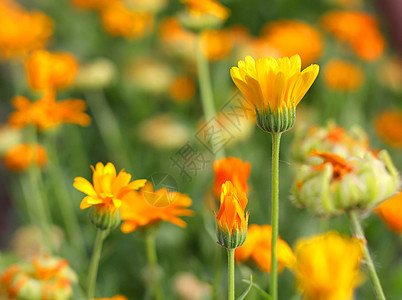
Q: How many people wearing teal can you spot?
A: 0